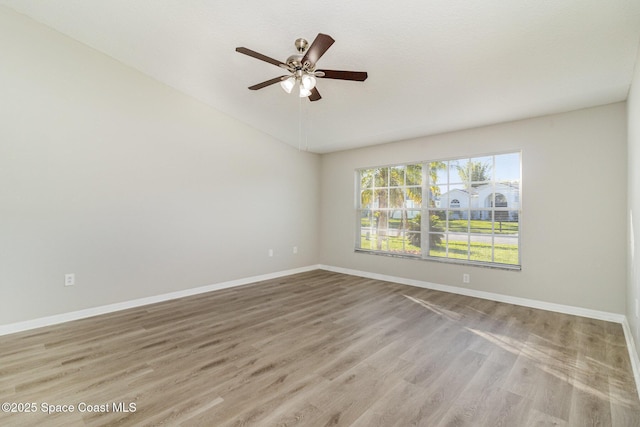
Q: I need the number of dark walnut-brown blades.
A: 5